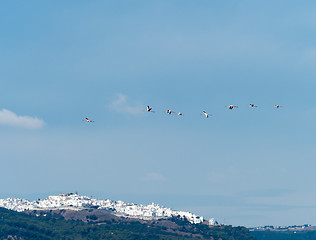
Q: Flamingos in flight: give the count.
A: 8